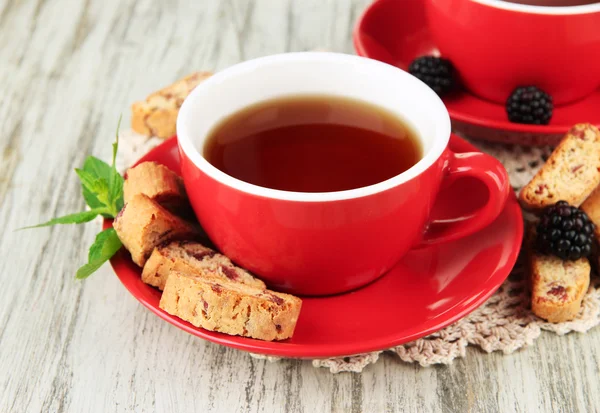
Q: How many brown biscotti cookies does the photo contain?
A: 8